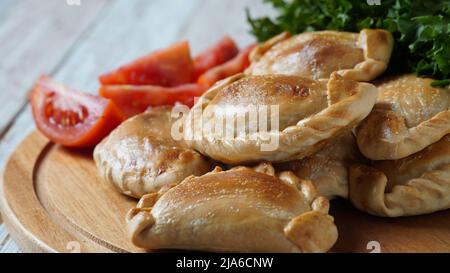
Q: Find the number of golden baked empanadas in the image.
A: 7